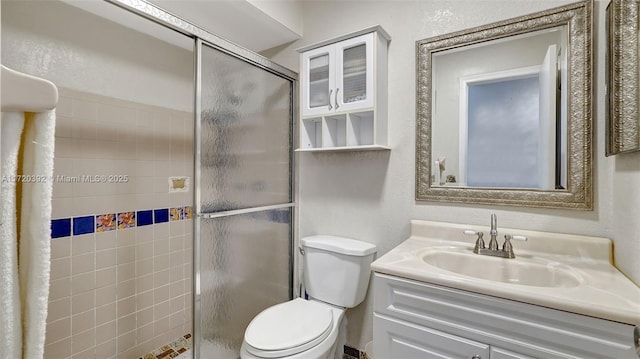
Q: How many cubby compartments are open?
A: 3